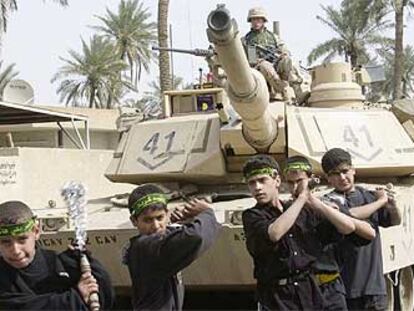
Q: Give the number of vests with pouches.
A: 1